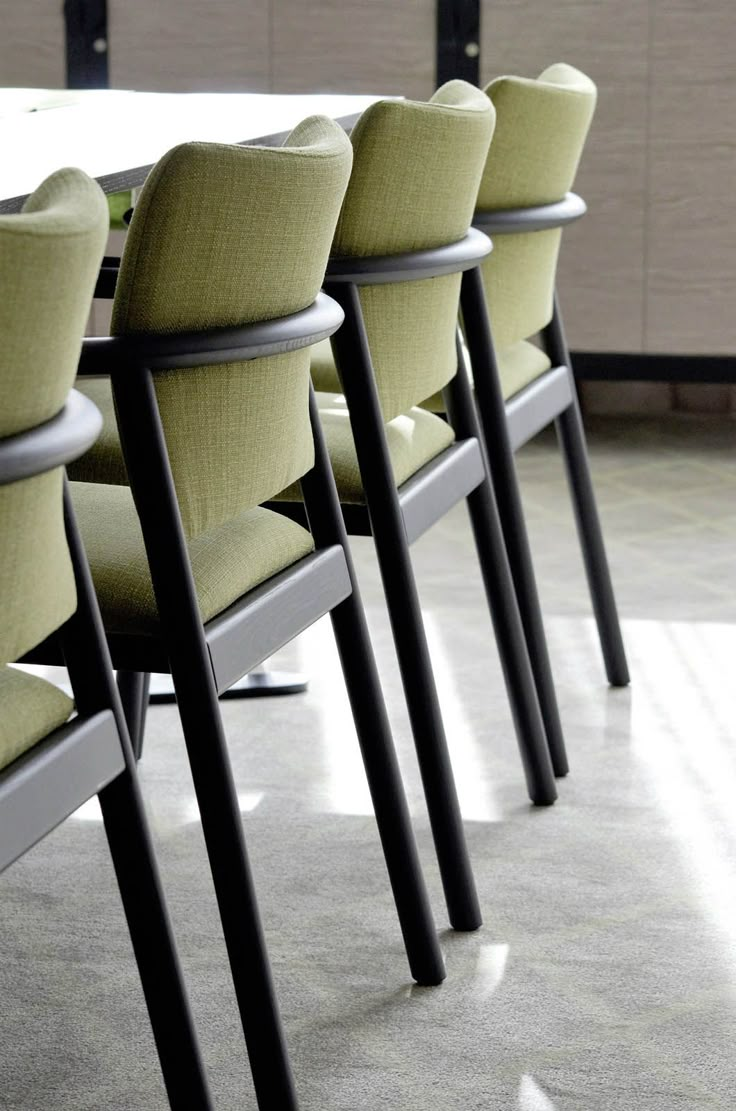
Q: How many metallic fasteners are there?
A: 2